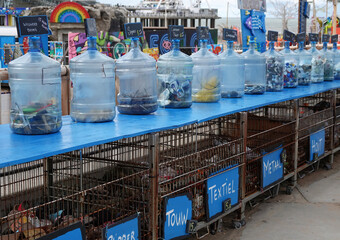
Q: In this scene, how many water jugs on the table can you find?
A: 13